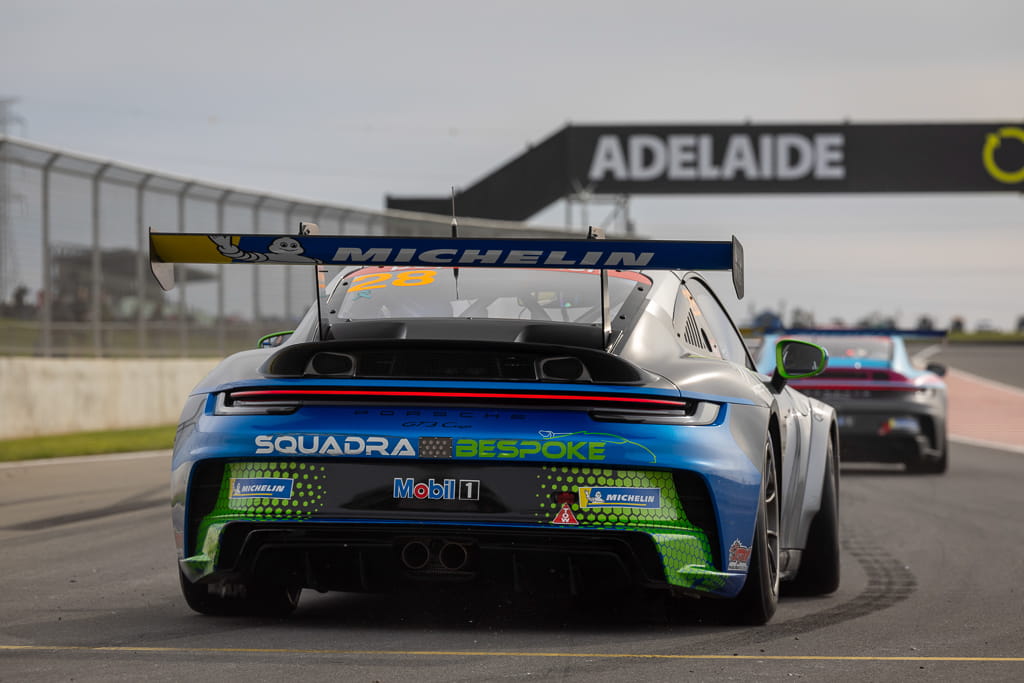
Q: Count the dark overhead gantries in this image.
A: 1